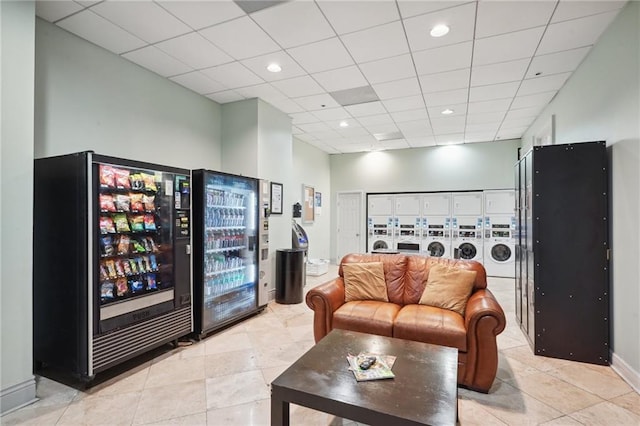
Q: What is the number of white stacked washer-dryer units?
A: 5